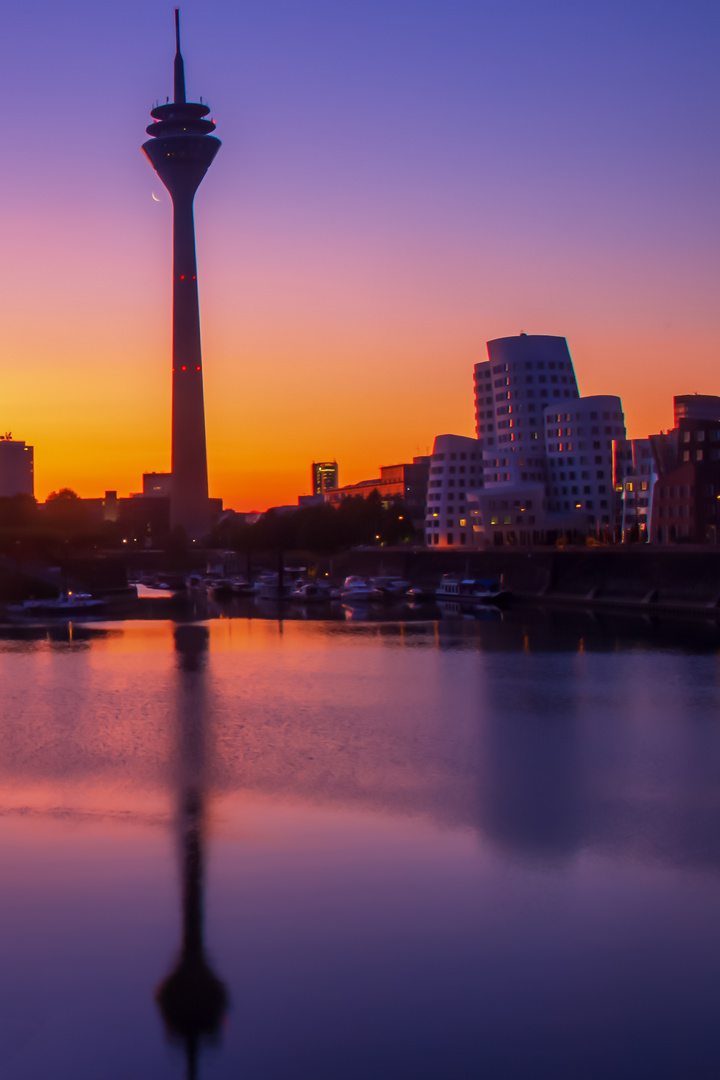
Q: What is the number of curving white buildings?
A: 3